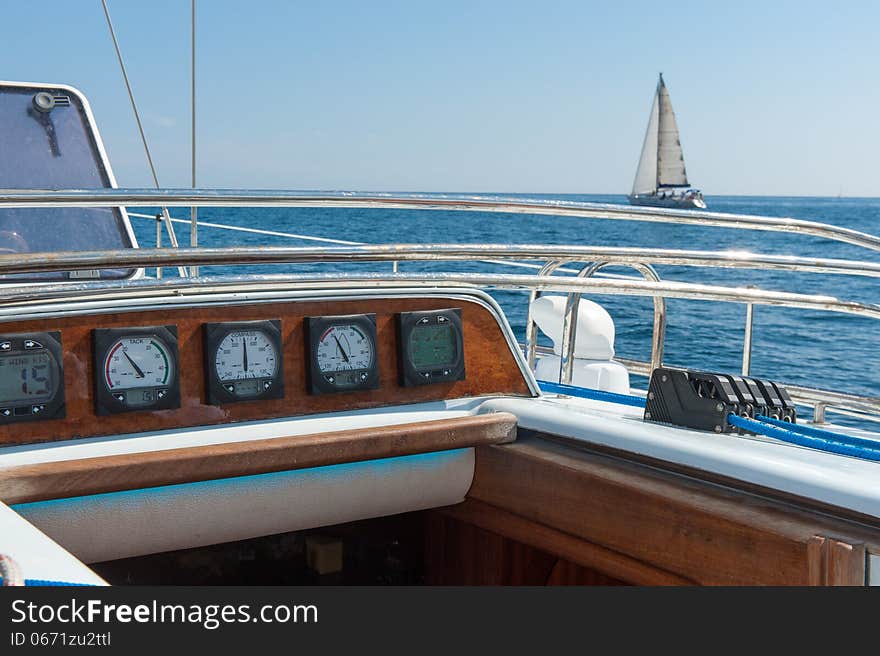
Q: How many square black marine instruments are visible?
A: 5